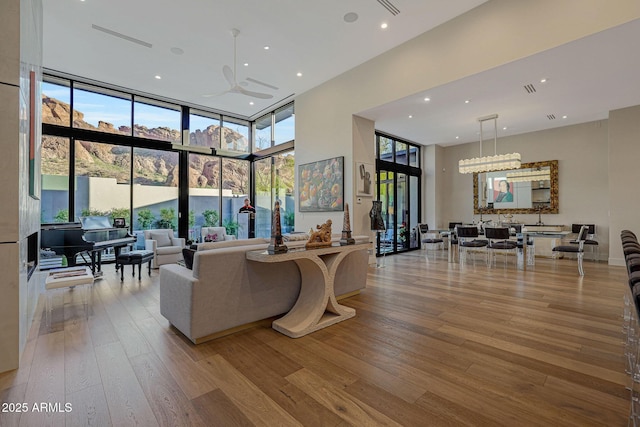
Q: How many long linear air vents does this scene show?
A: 2